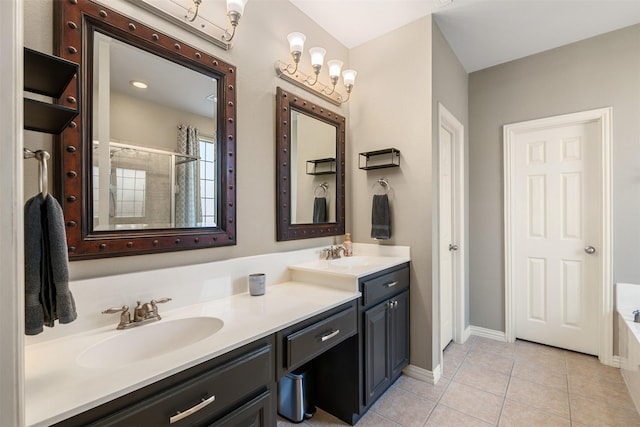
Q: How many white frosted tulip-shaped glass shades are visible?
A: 5